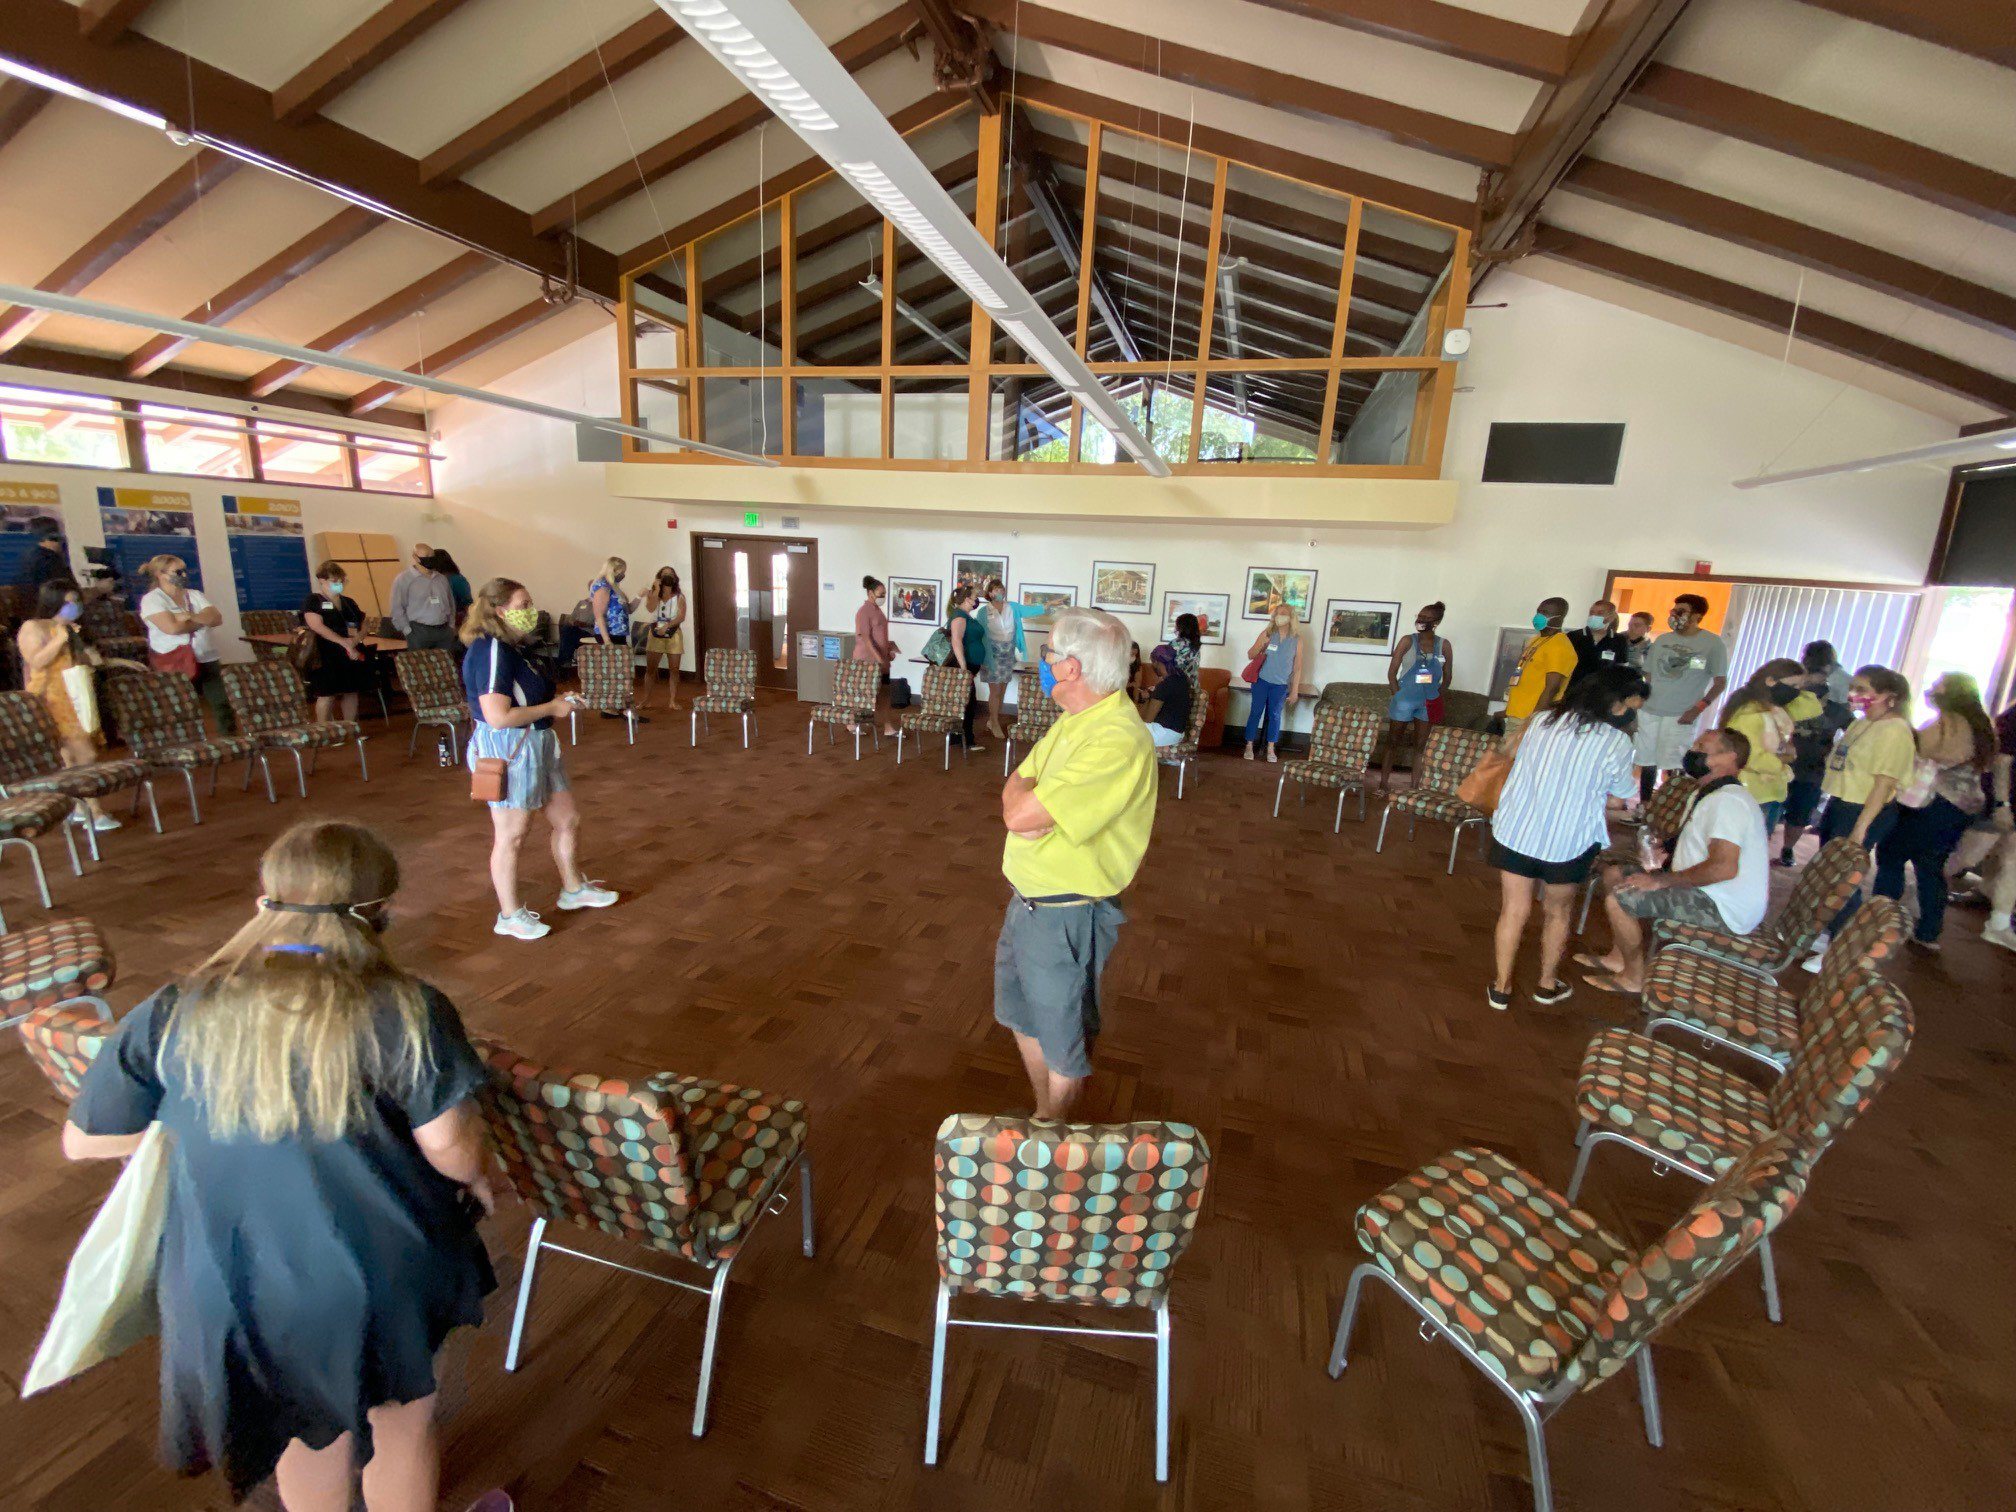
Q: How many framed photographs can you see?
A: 7